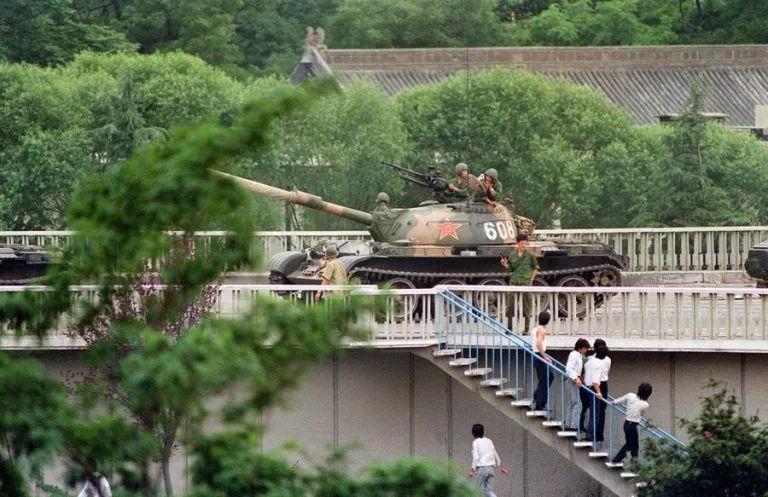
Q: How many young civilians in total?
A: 6